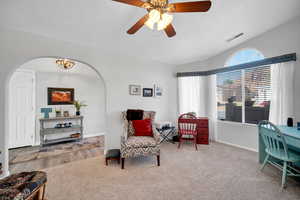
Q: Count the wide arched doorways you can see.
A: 1